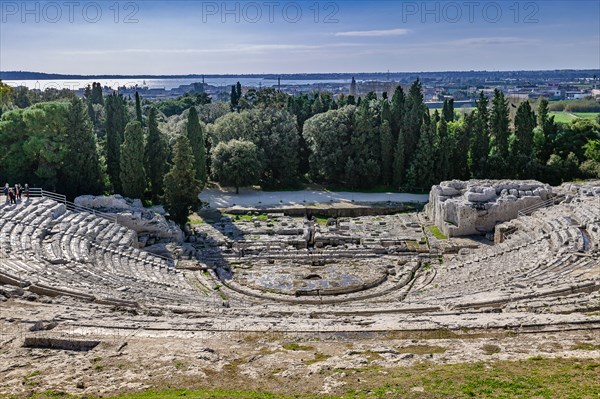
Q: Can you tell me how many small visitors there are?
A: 5